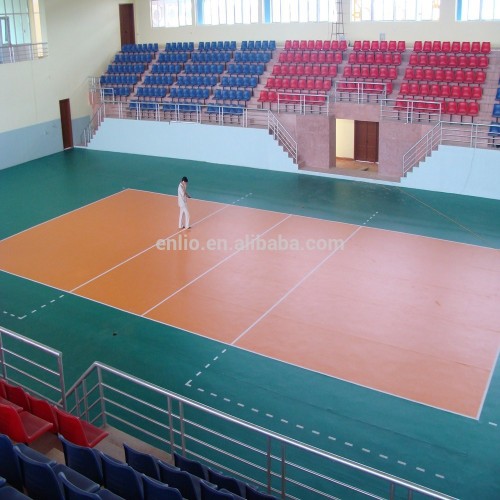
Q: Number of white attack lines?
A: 2